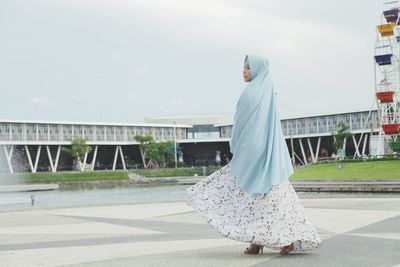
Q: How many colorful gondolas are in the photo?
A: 5